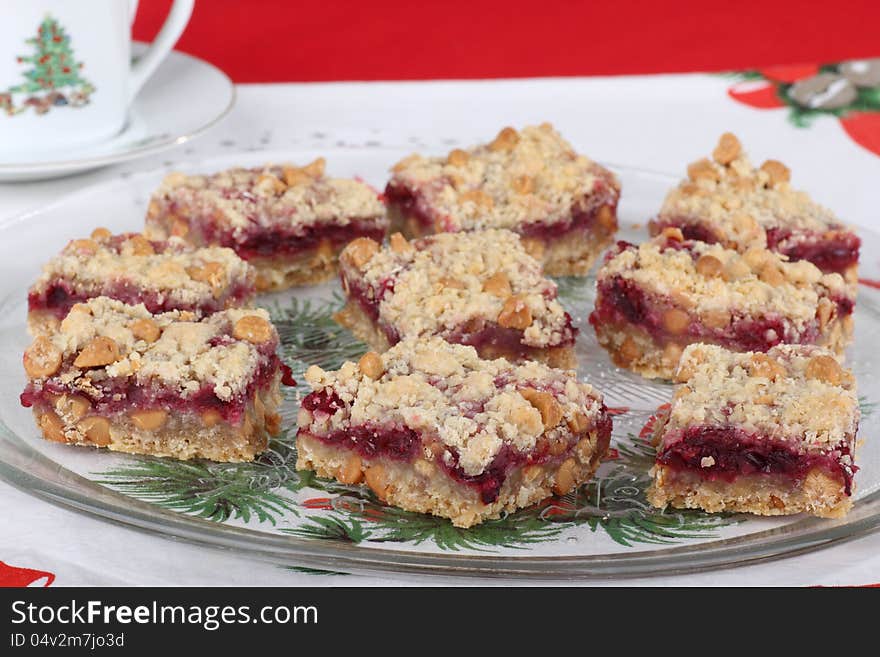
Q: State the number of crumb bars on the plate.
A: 9